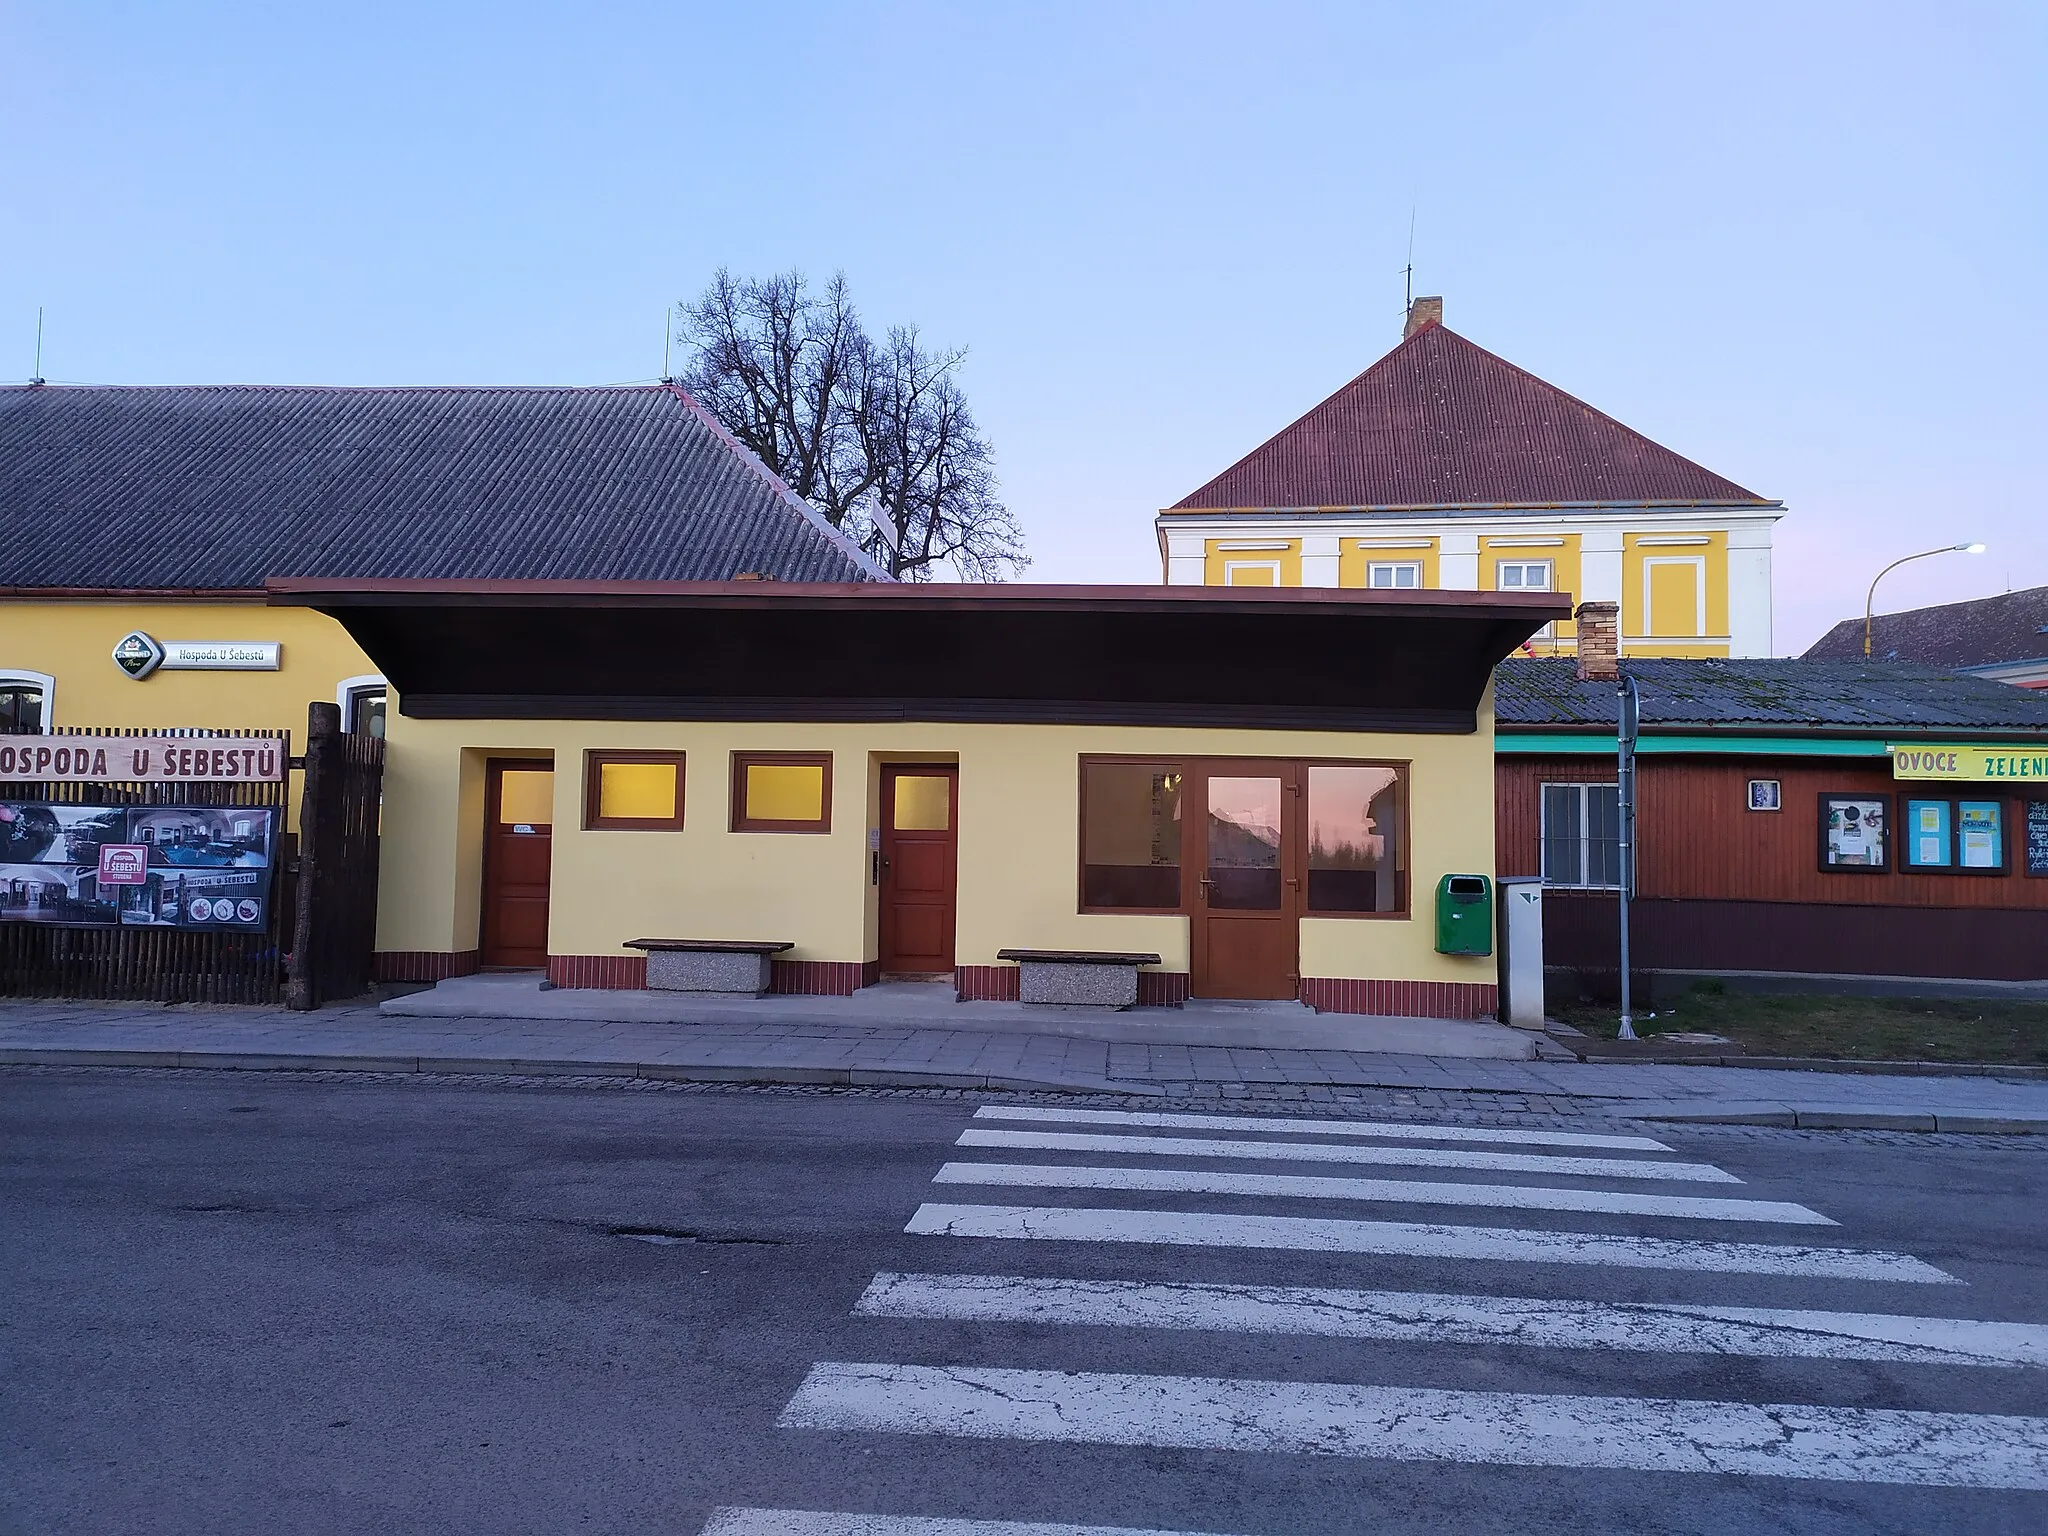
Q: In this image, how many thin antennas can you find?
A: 3